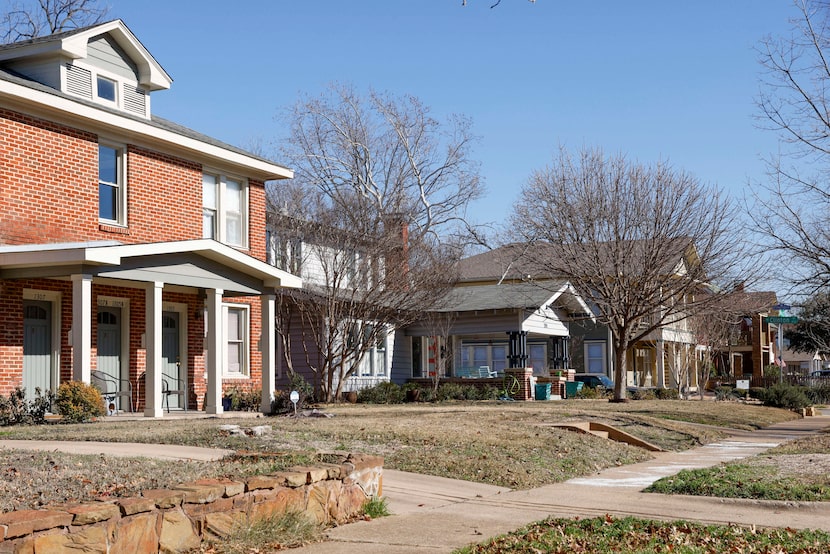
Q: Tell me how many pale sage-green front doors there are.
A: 3